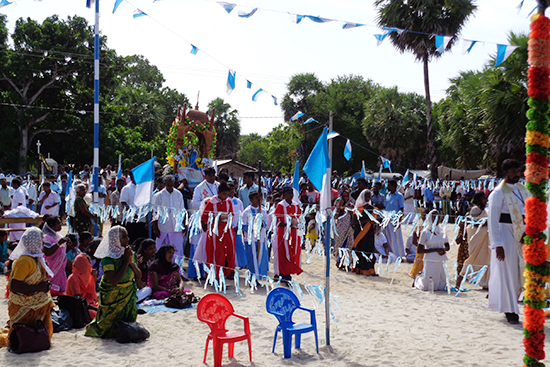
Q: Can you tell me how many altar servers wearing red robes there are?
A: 2